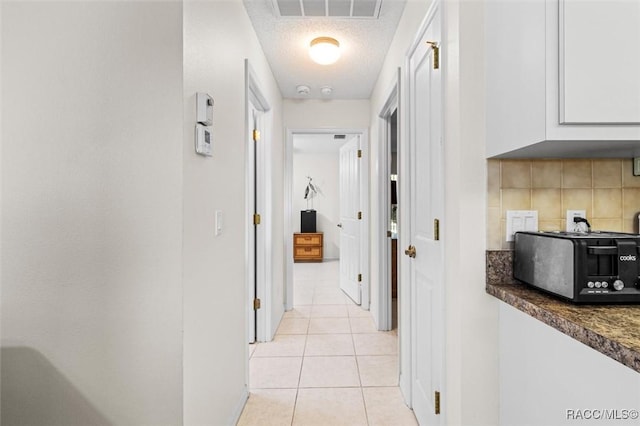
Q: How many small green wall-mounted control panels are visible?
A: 0